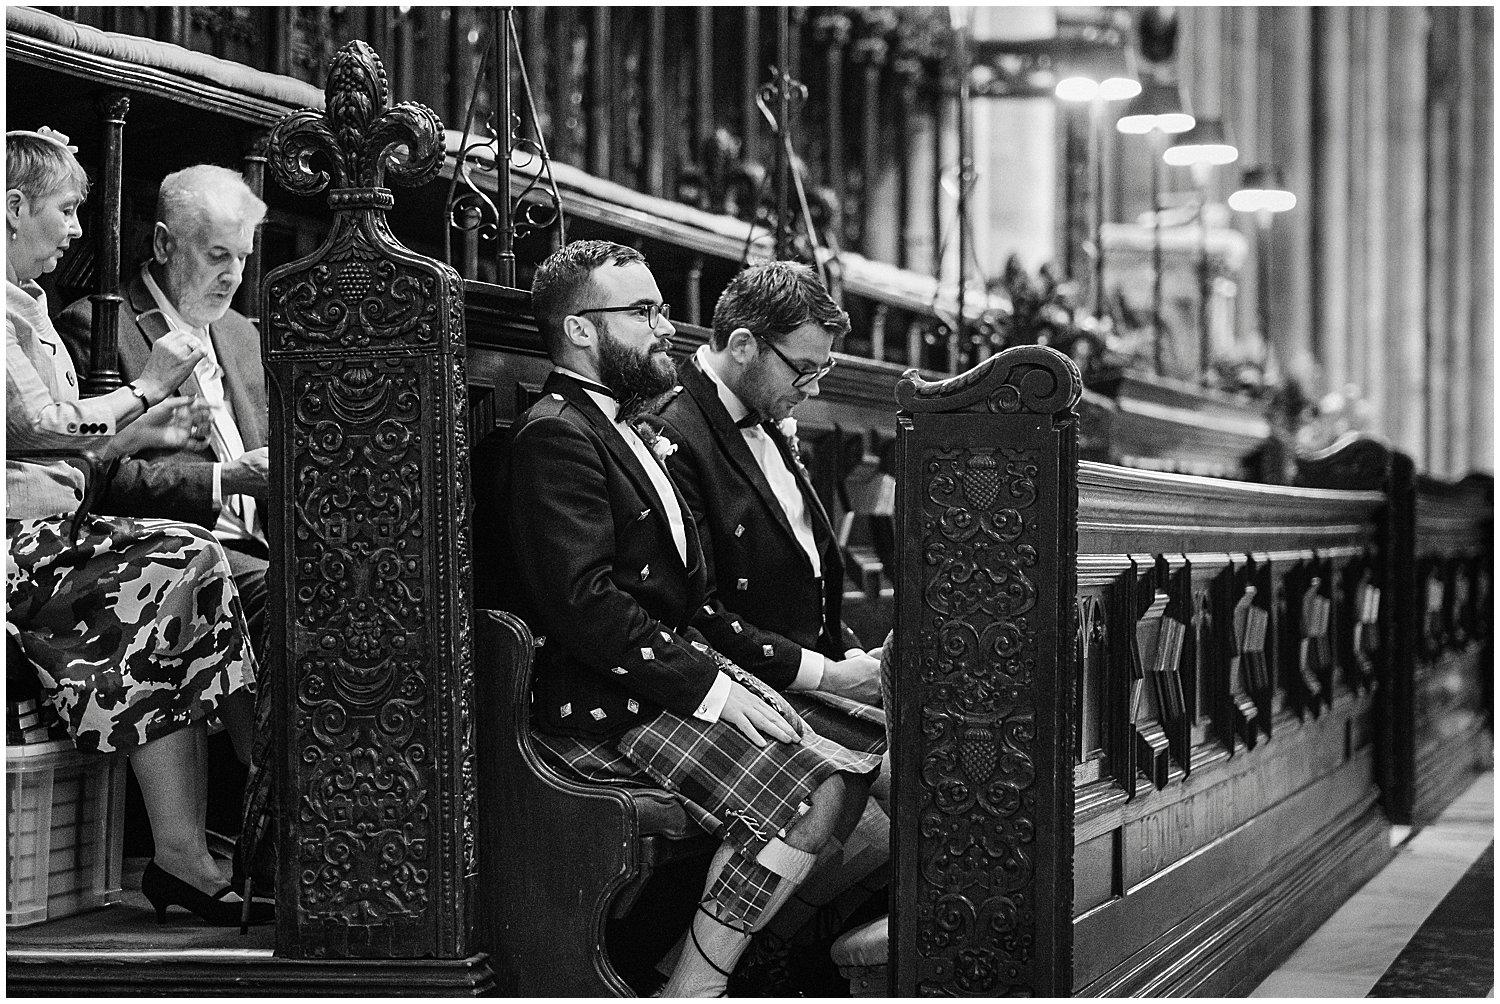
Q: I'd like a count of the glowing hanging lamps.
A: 4